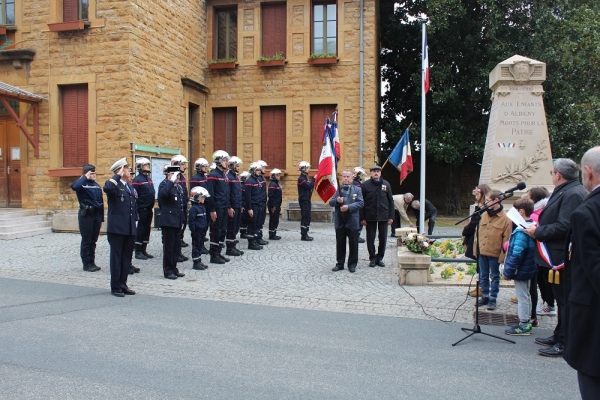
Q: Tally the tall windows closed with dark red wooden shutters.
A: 5